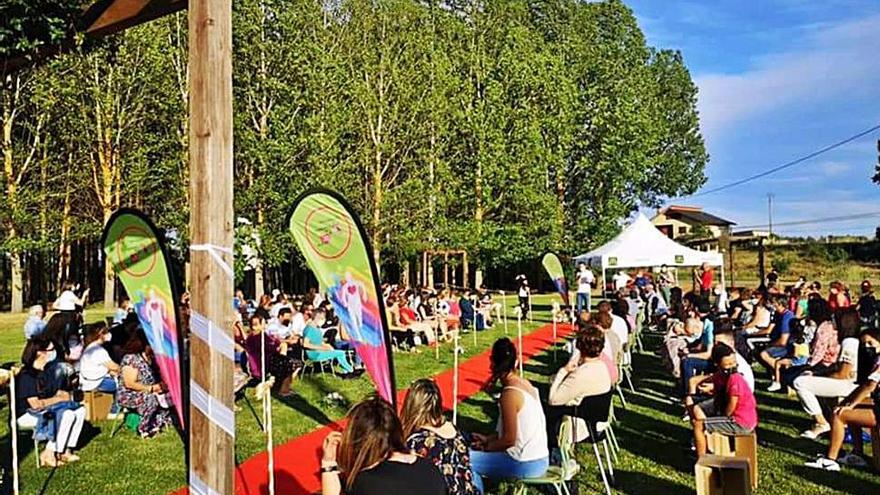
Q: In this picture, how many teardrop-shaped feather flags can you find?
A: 3